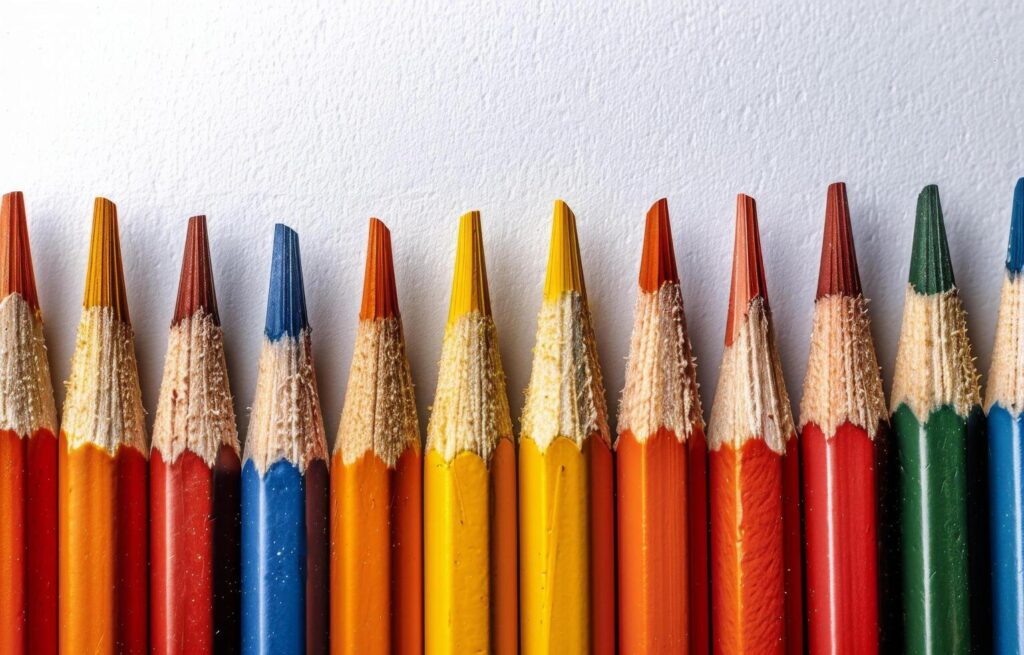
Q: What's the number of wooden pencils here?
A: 12